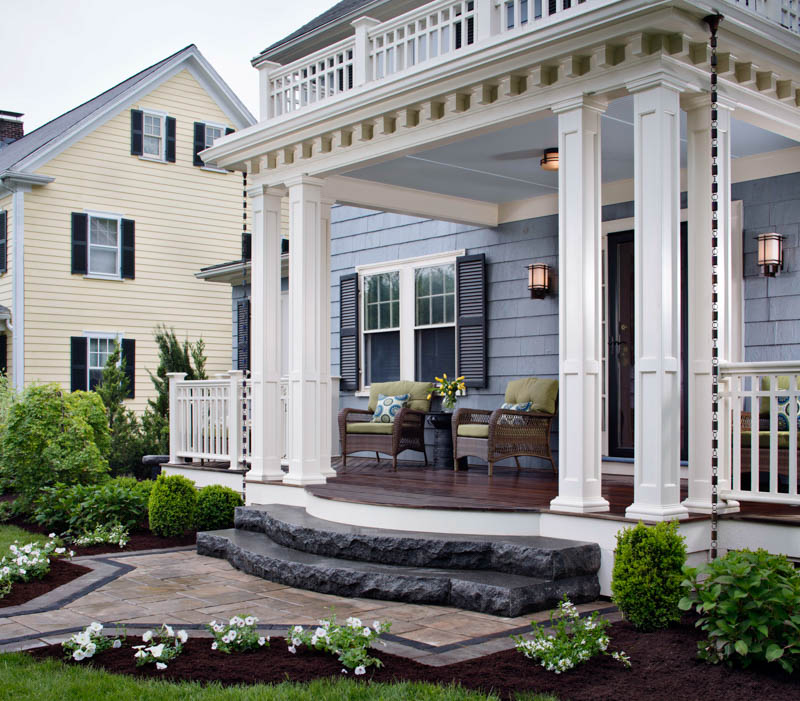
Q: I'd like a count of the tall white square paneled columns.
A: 6